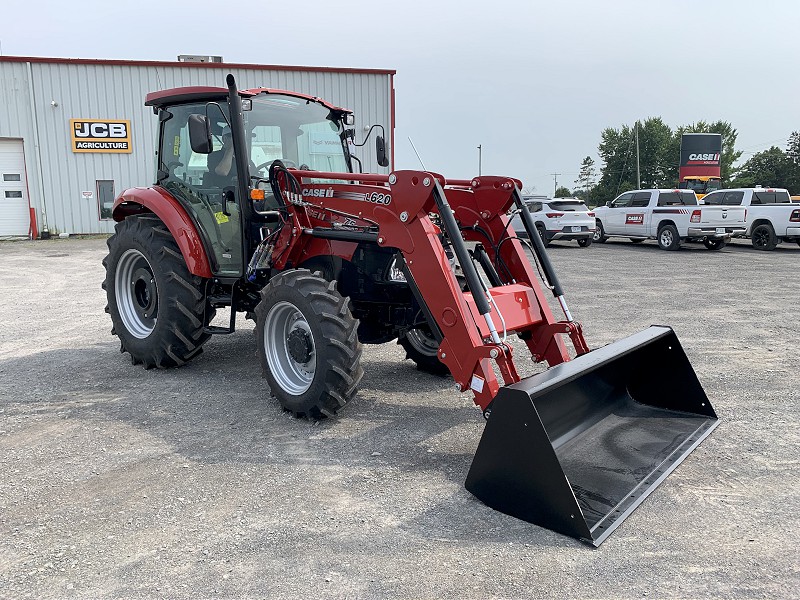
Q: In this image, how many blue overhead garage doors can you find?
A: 0